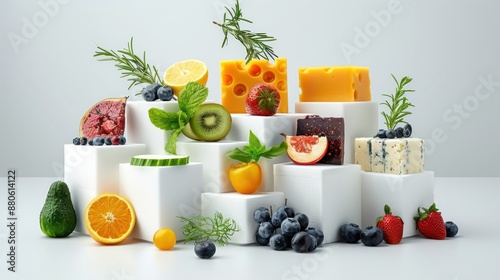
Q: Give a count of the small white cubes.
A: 9